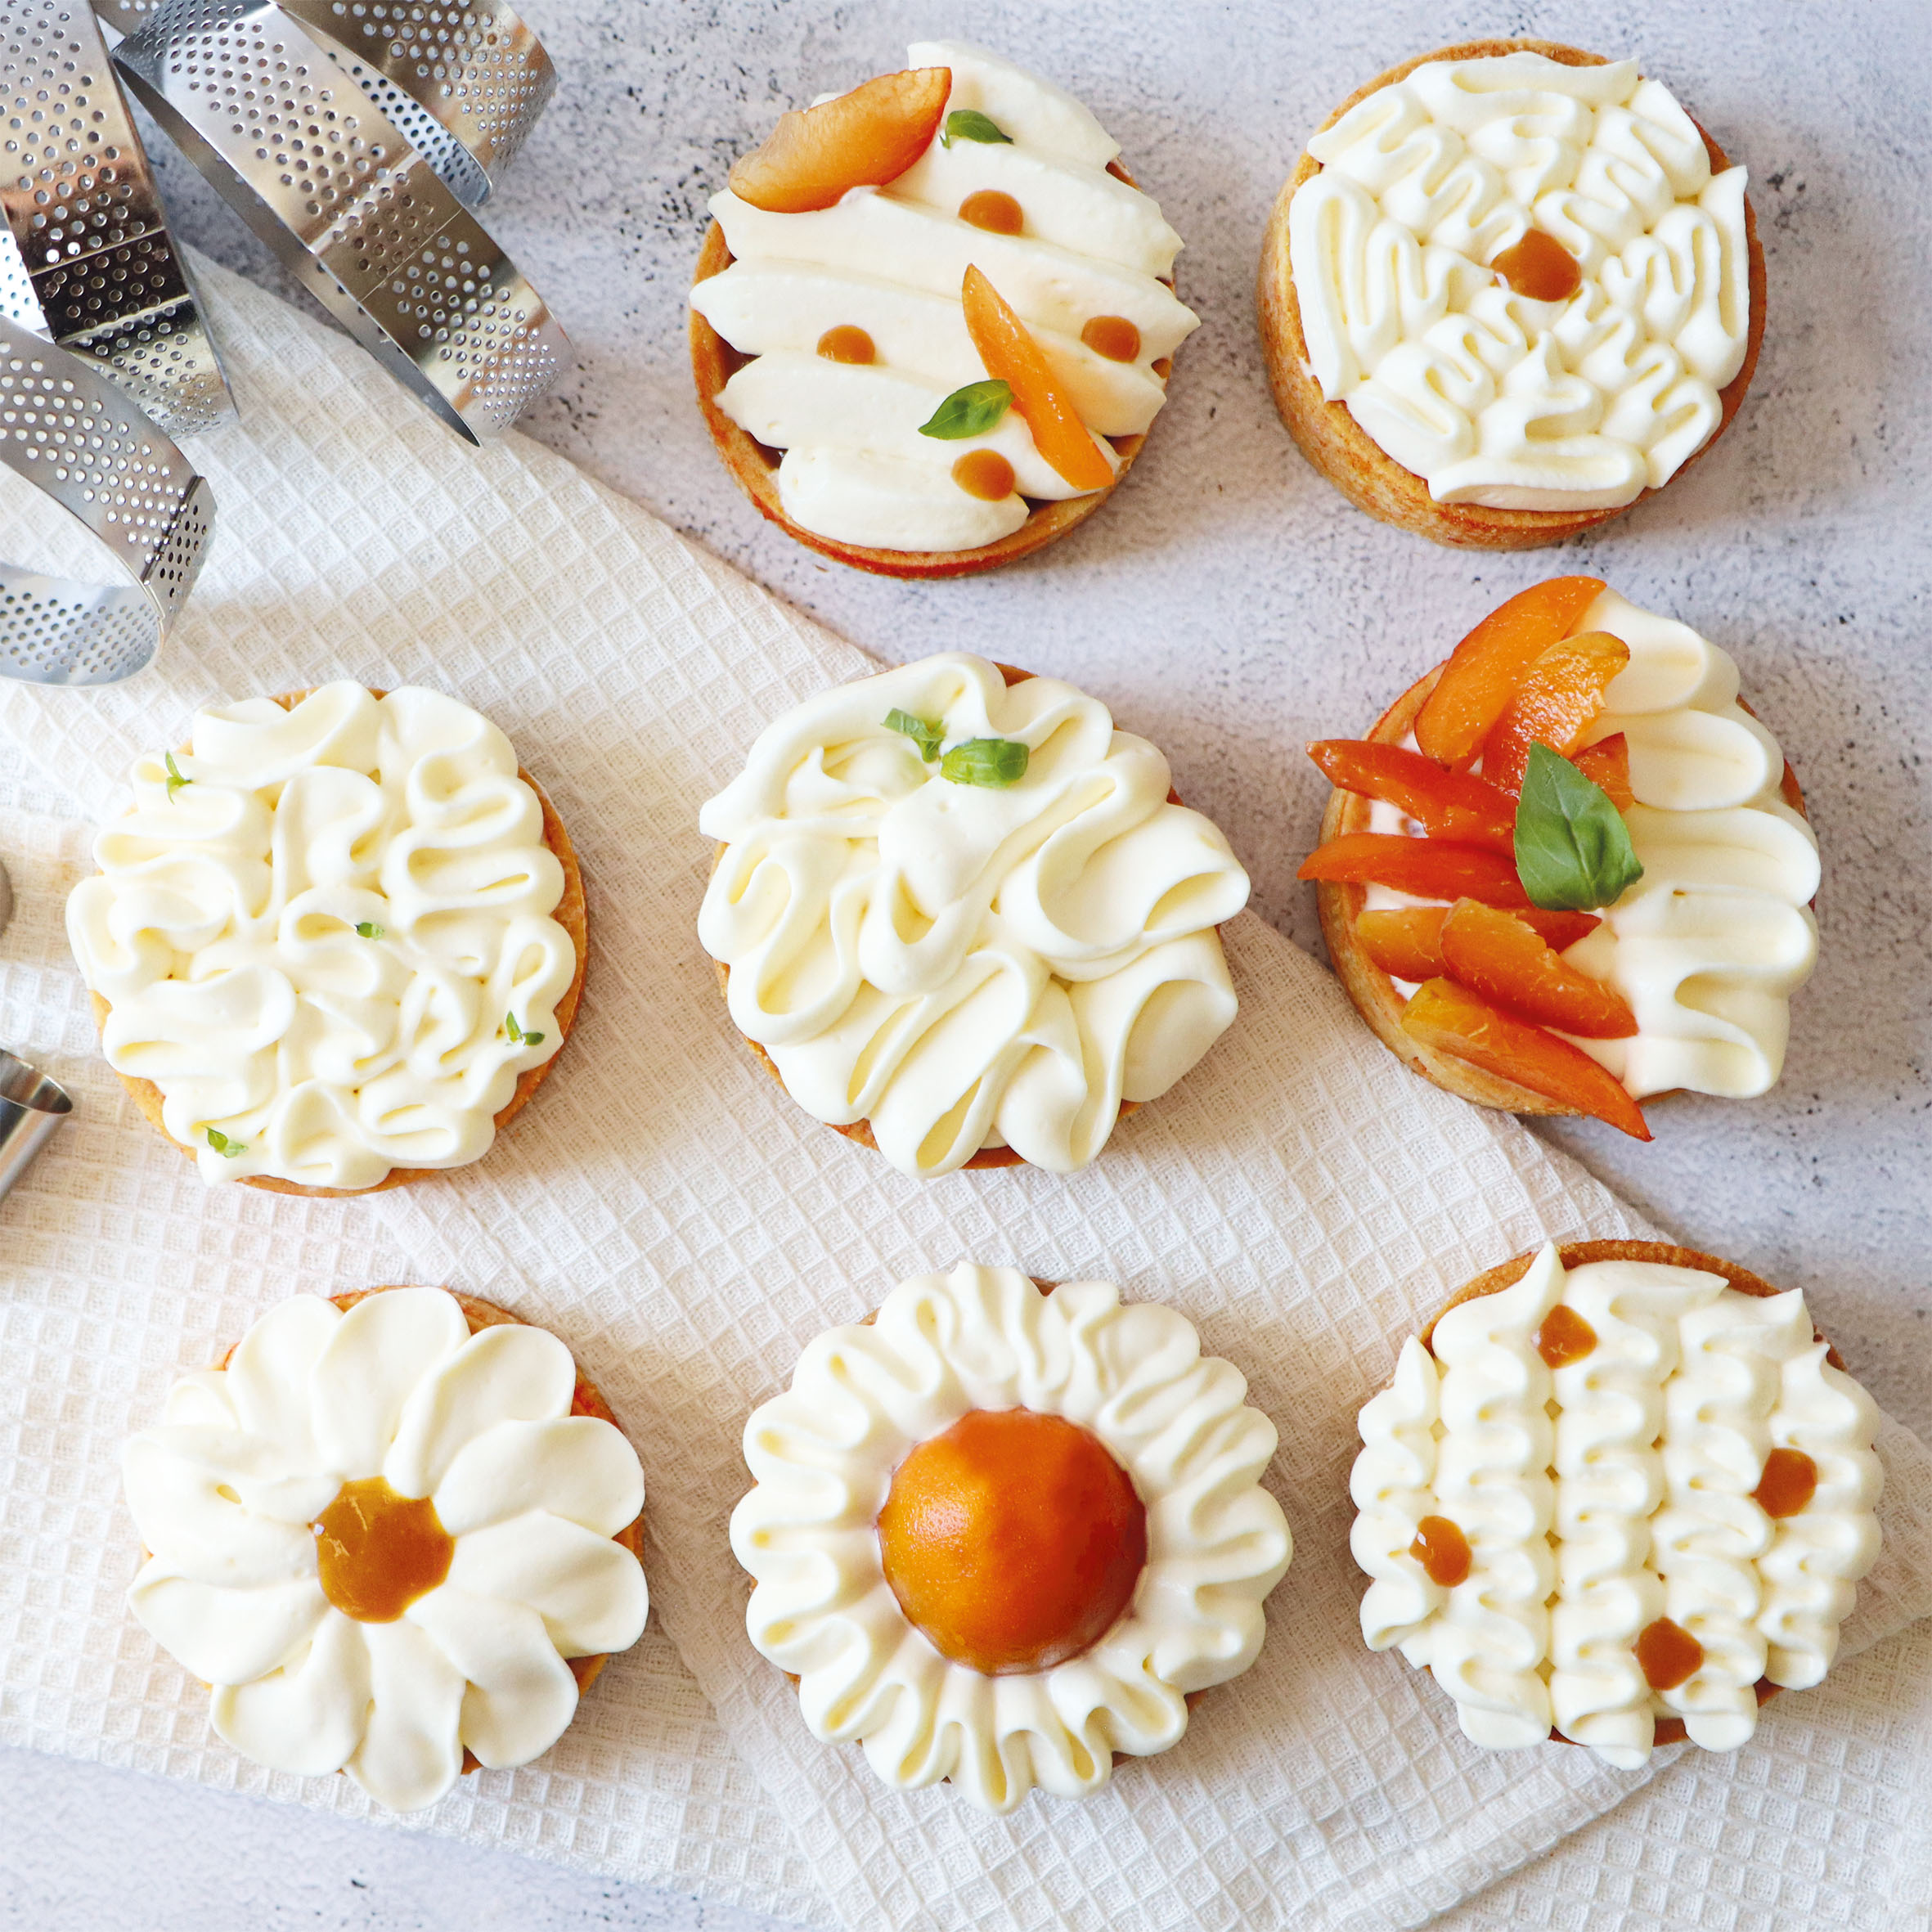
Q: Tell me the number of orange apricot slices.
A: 10